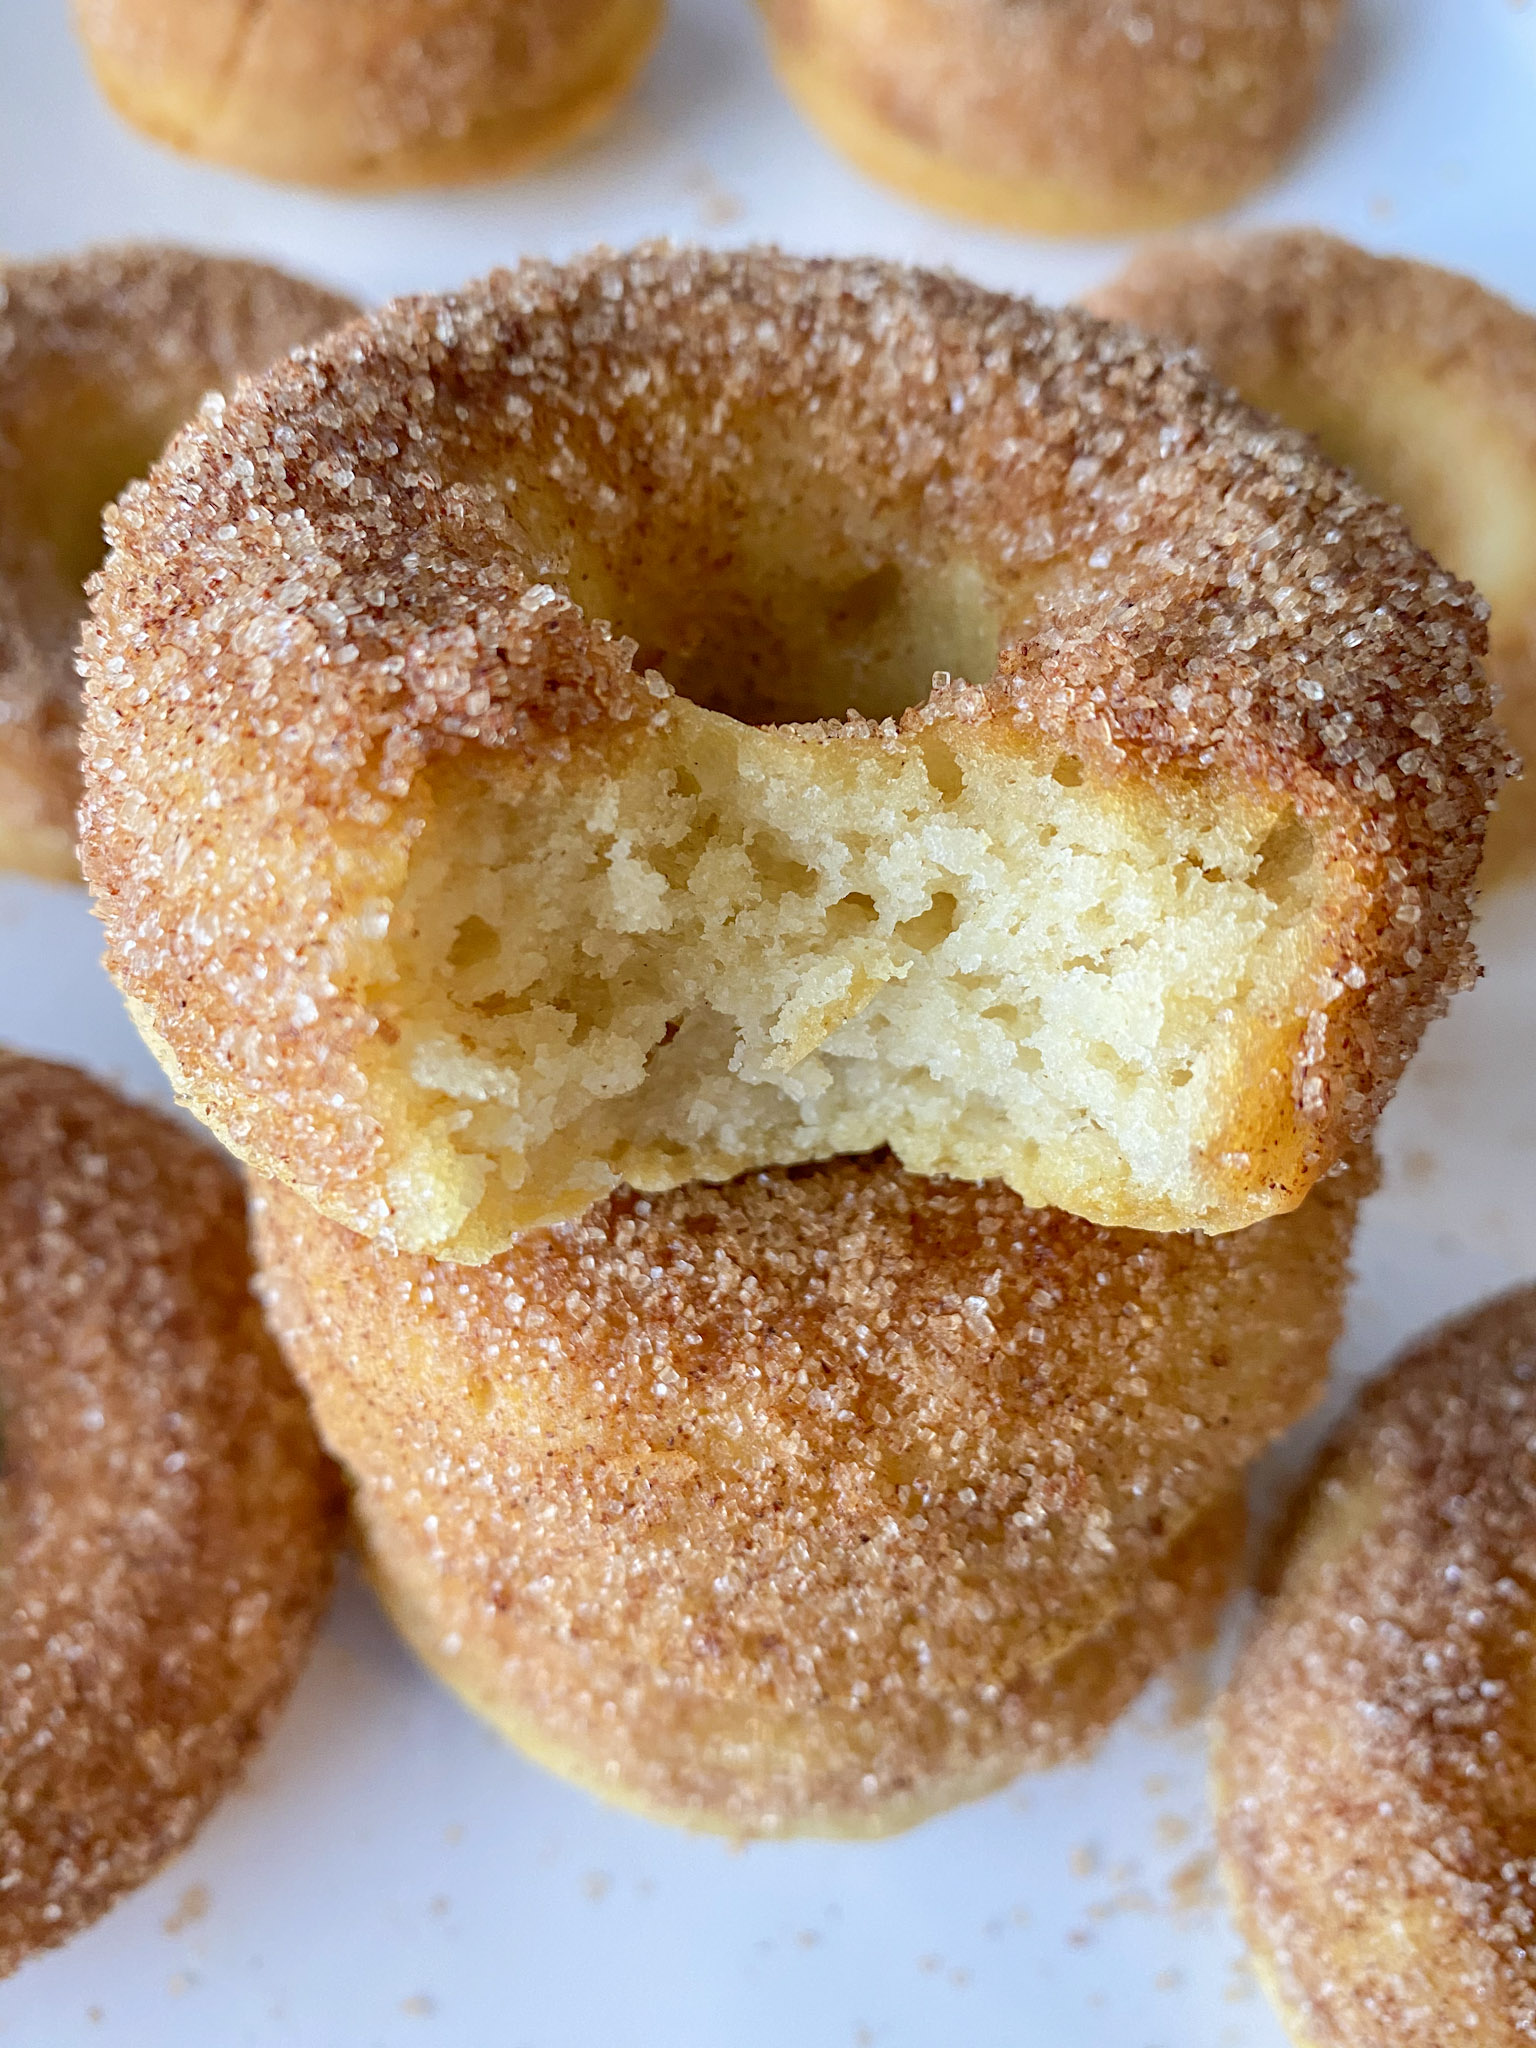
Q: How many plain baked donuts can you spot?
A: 0